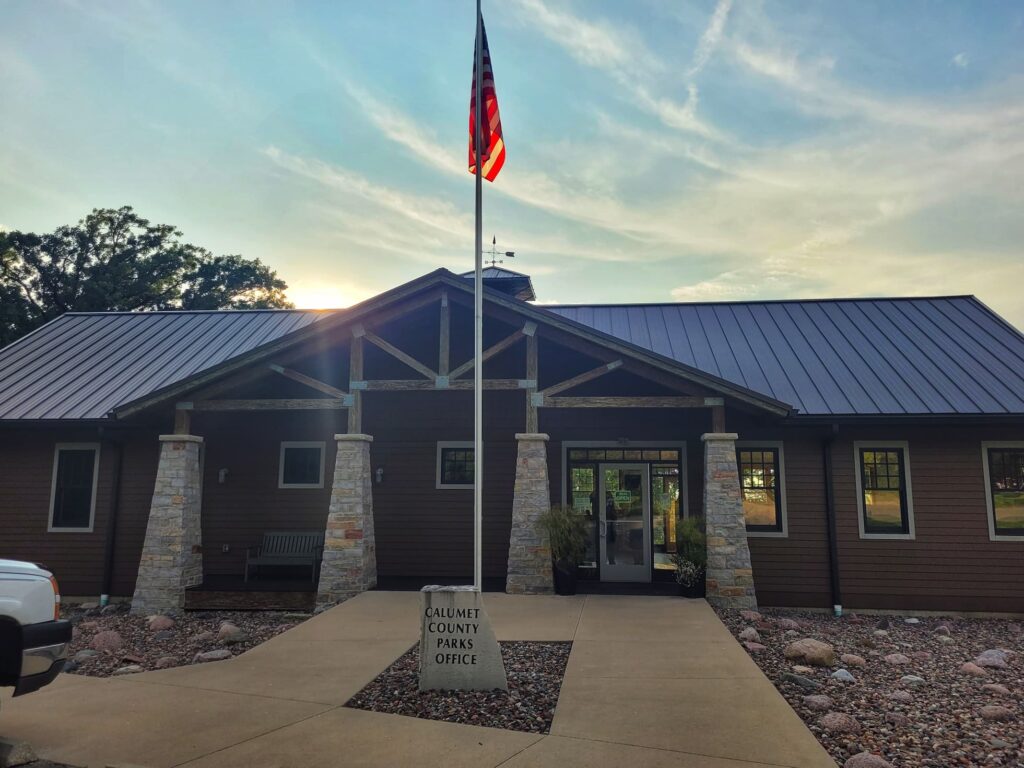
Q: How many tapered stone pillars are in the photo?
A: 4